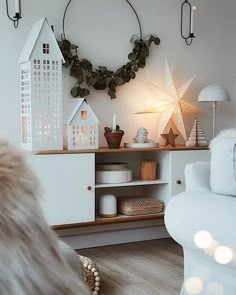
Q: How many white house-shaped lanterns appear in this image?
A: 2